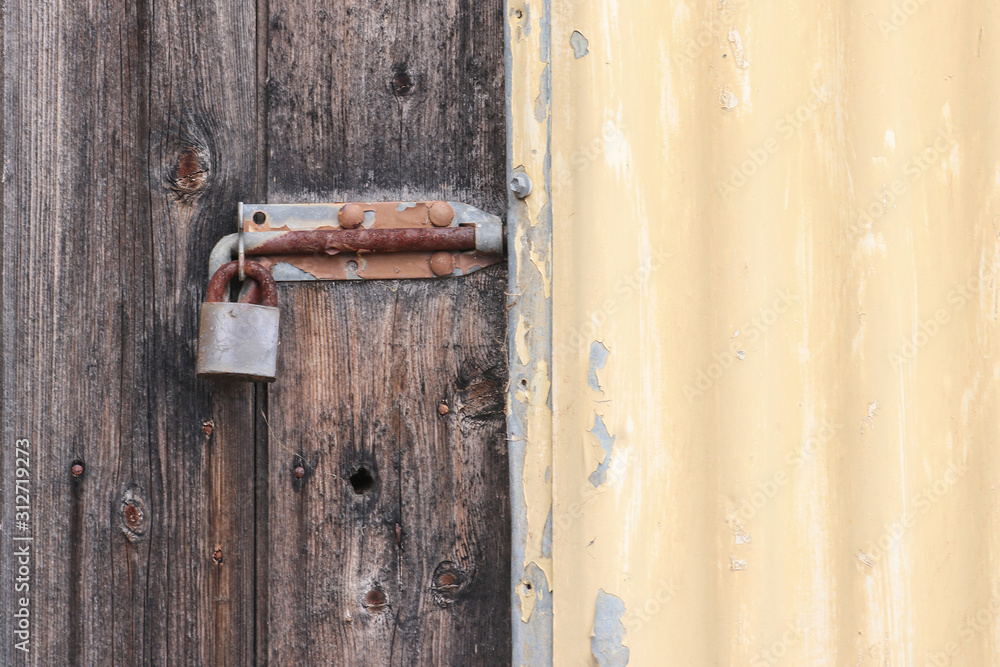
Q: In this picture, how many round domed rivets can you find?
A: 3